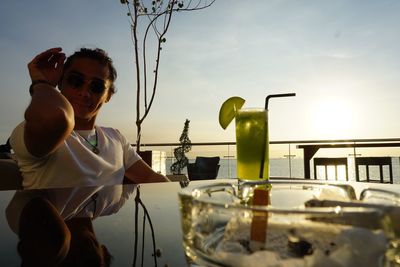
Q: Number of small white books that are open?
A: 0